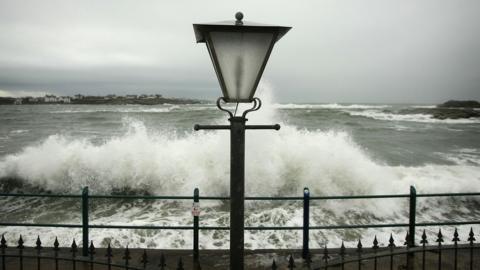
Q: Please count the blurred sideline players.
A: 0